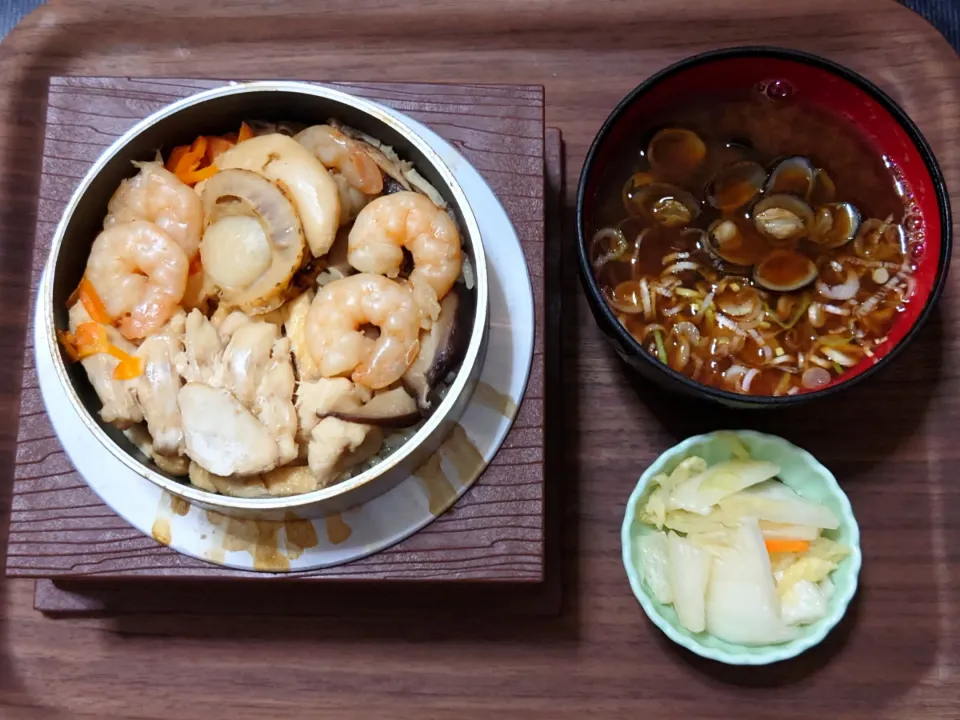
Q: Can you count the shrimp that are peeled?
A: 5